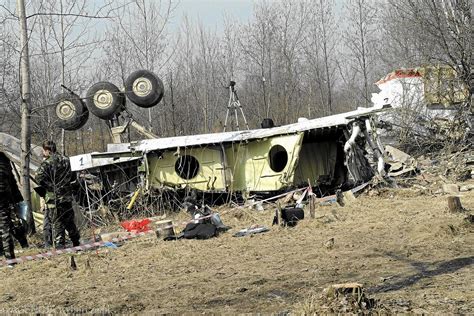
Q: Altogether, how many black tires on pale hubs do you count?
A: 3